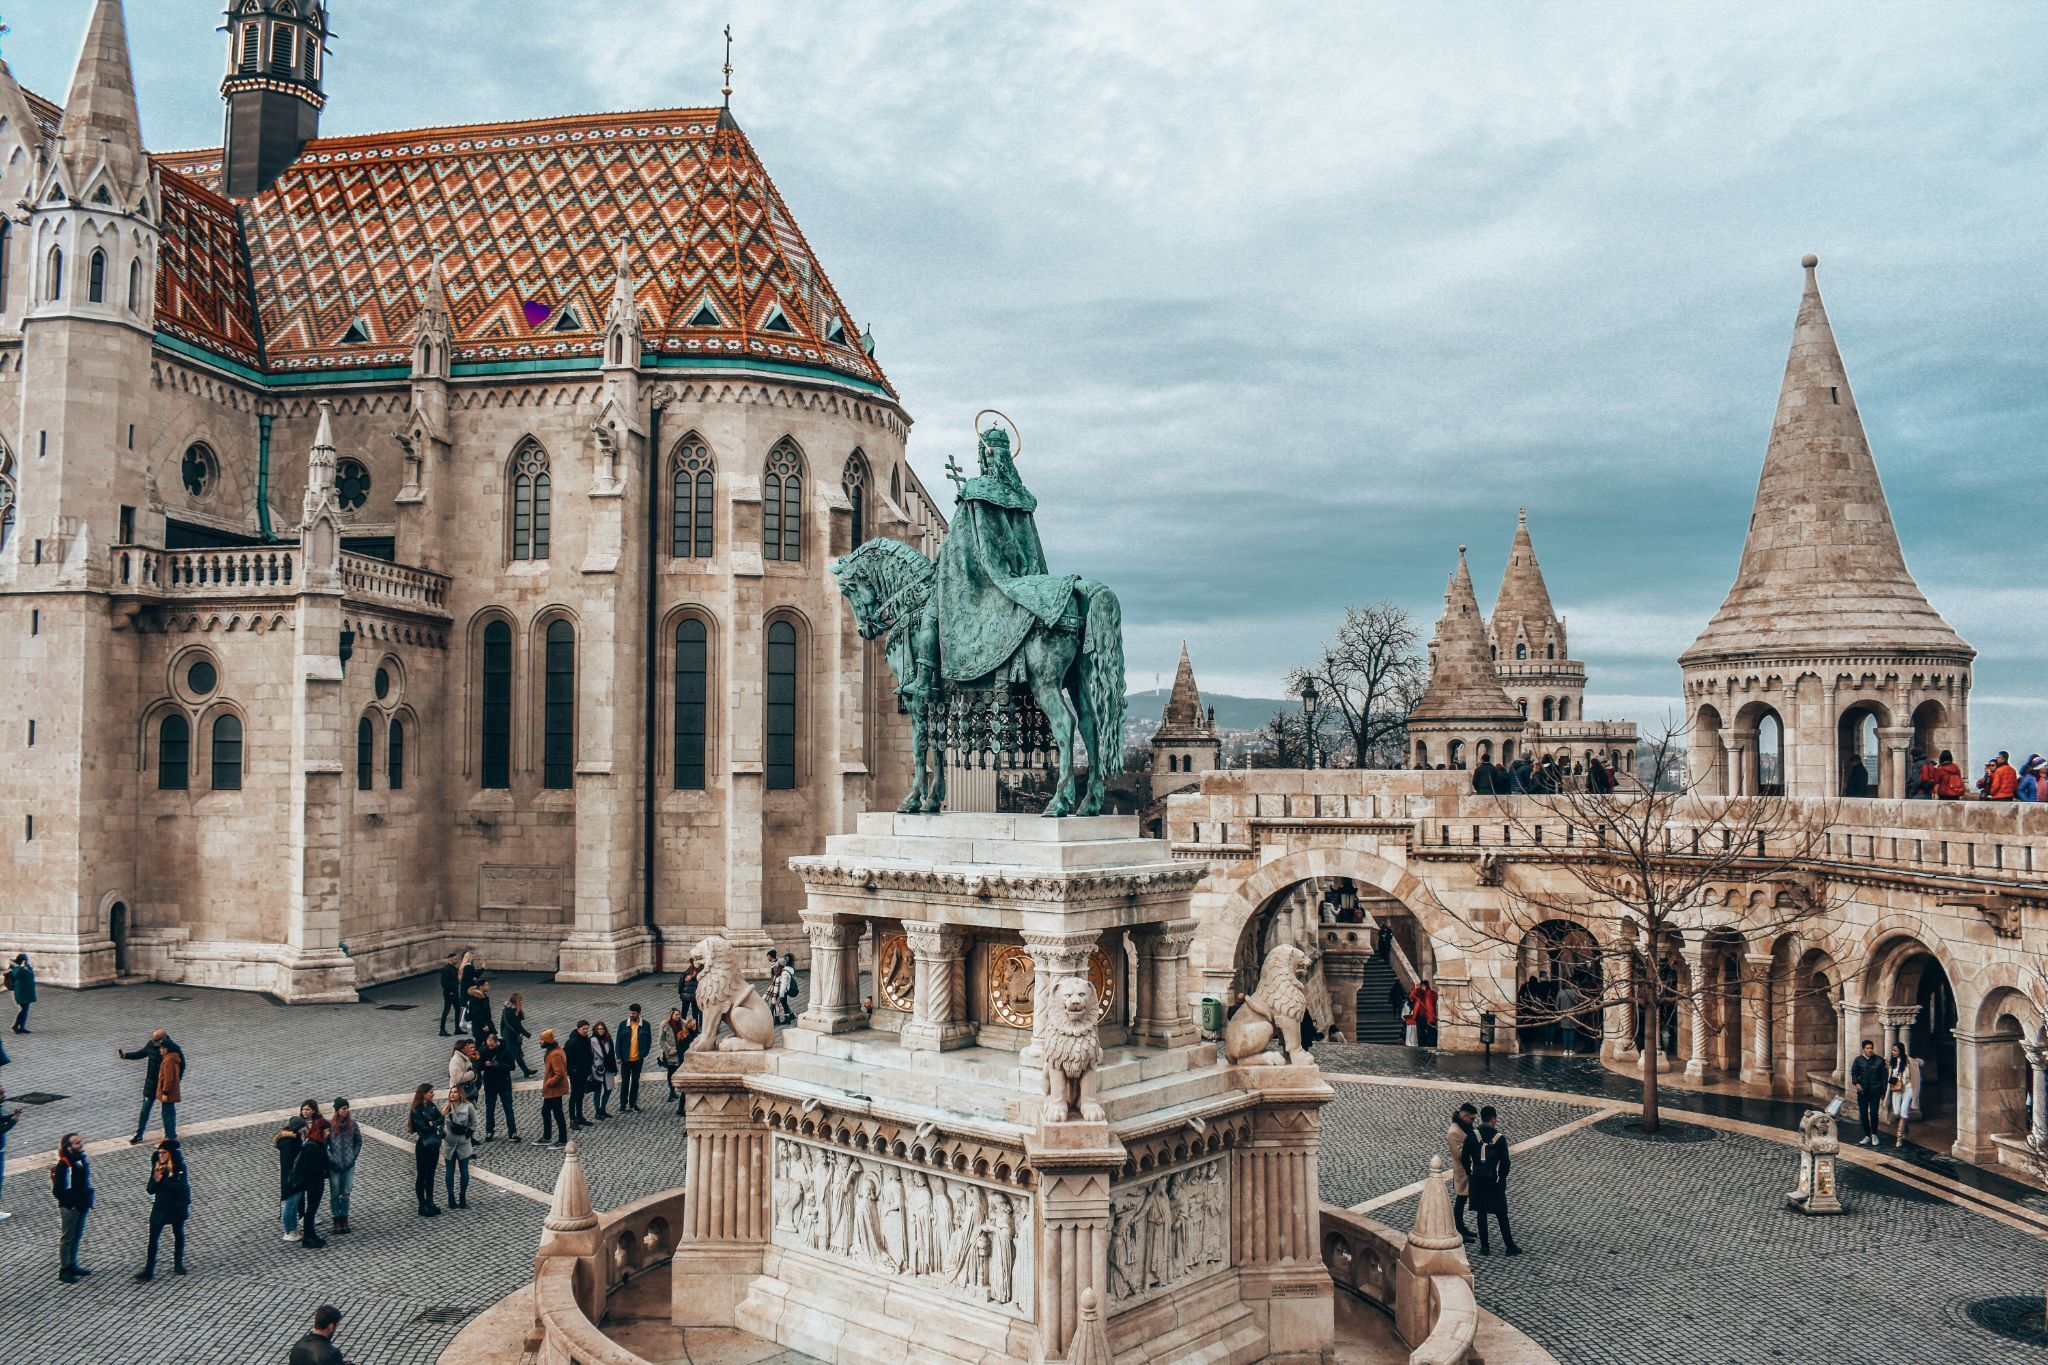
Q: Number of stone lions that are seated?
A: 3